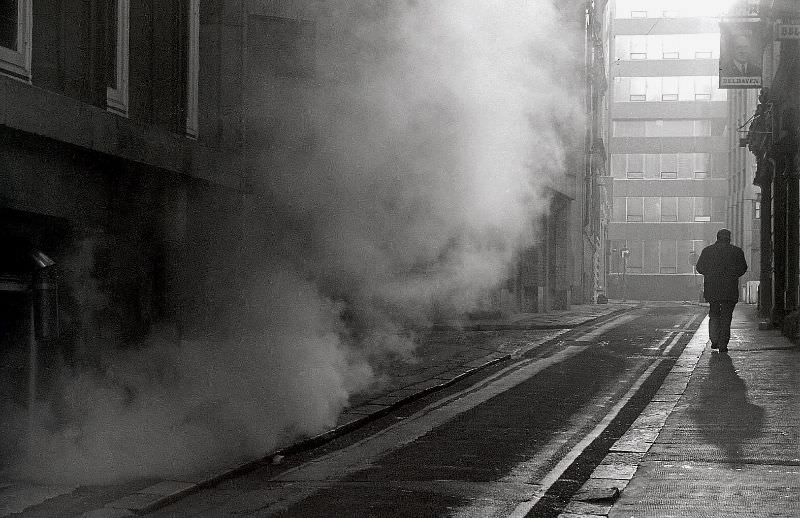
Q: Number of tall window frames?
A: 3